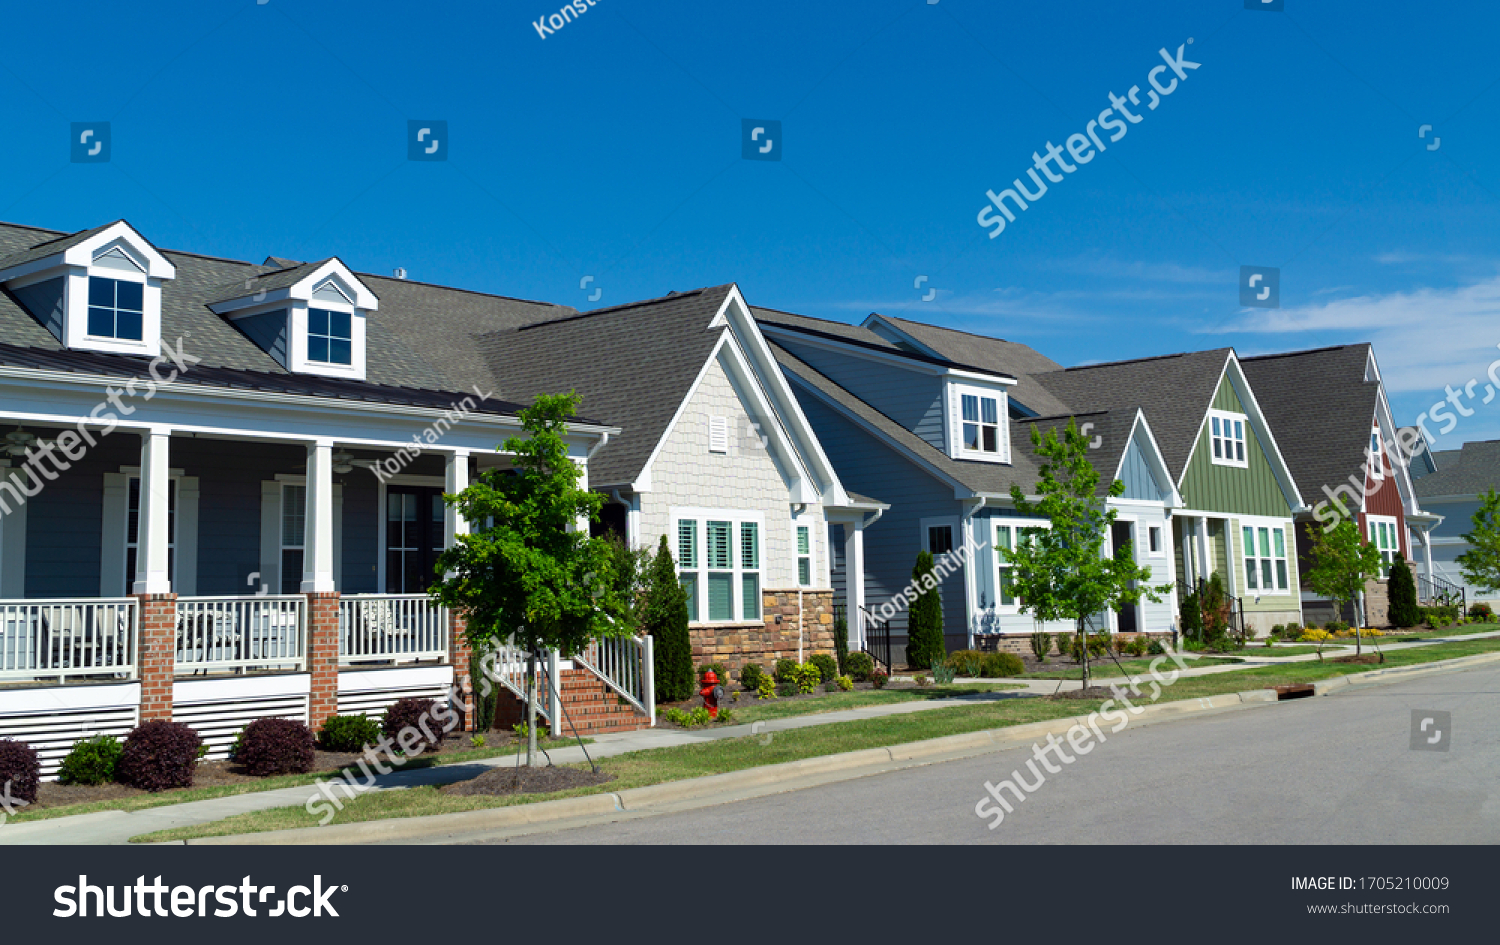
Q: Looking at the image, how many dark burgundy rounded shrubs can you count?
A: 4